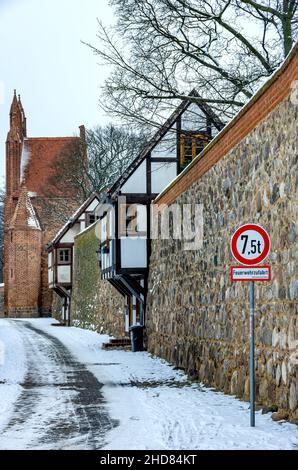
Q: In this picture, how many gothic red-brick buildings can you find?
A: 1